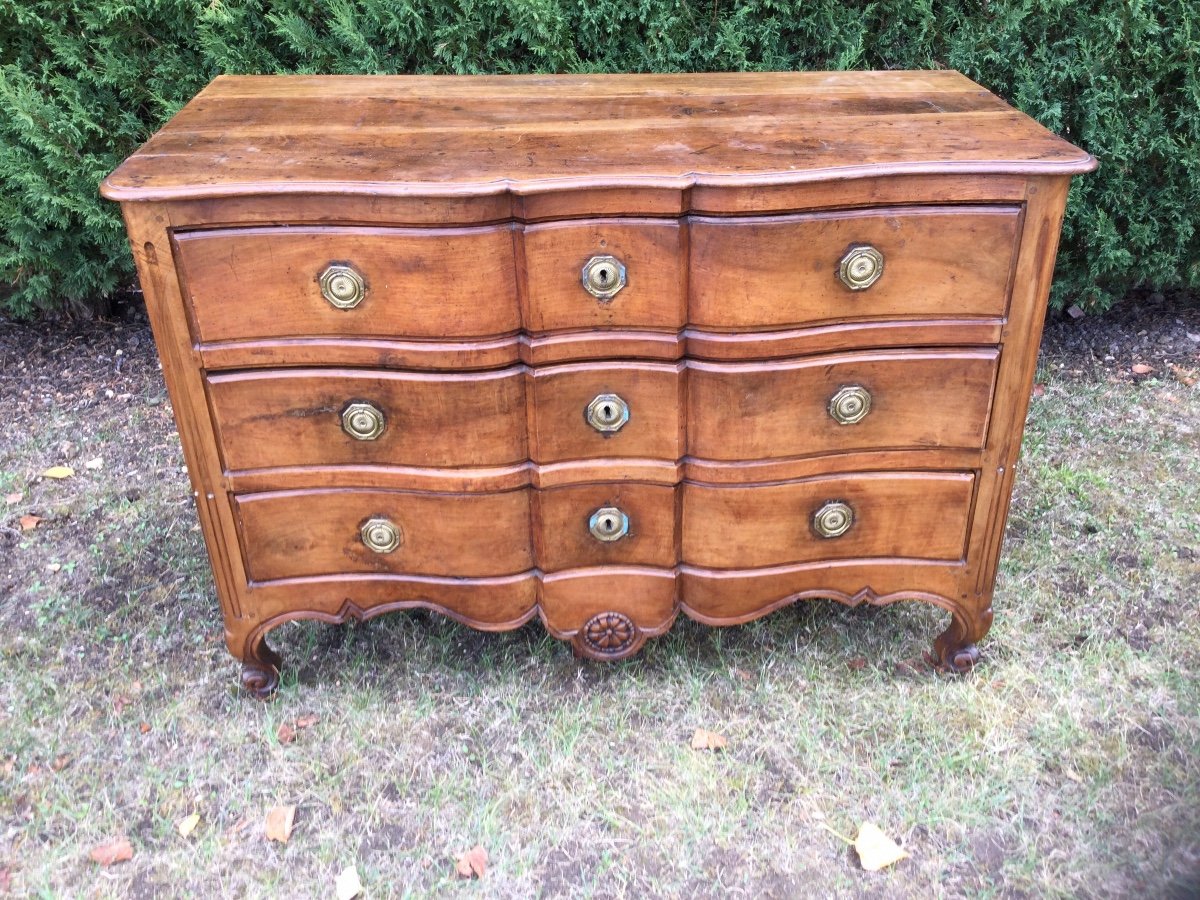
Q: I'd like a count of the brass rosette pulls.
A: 6